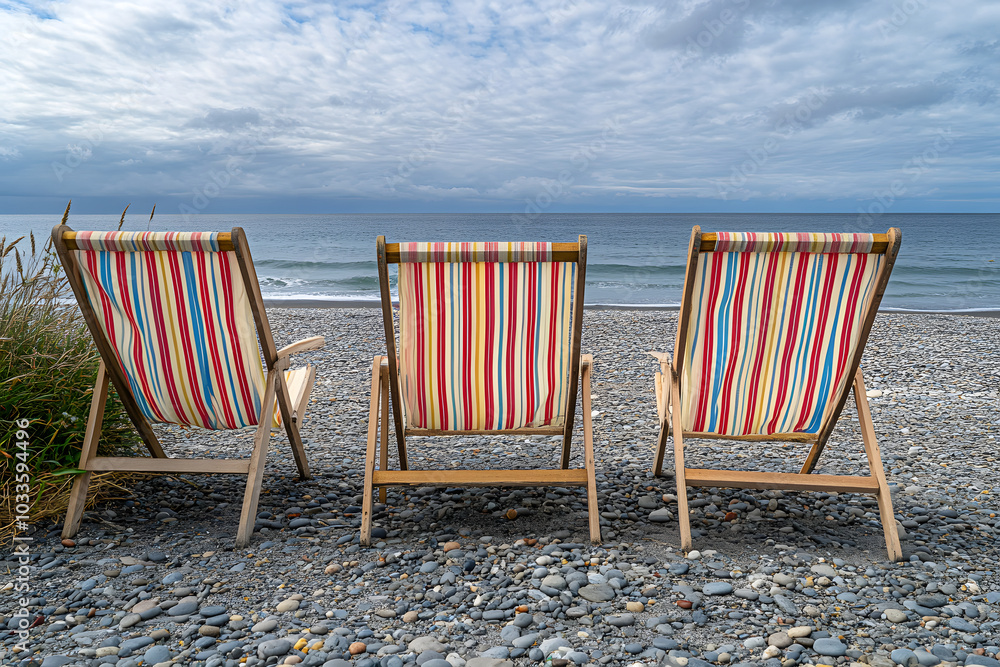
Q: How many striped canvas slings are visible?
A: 3